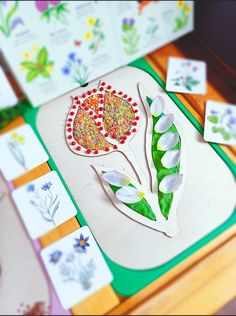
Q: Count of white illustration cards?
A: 5